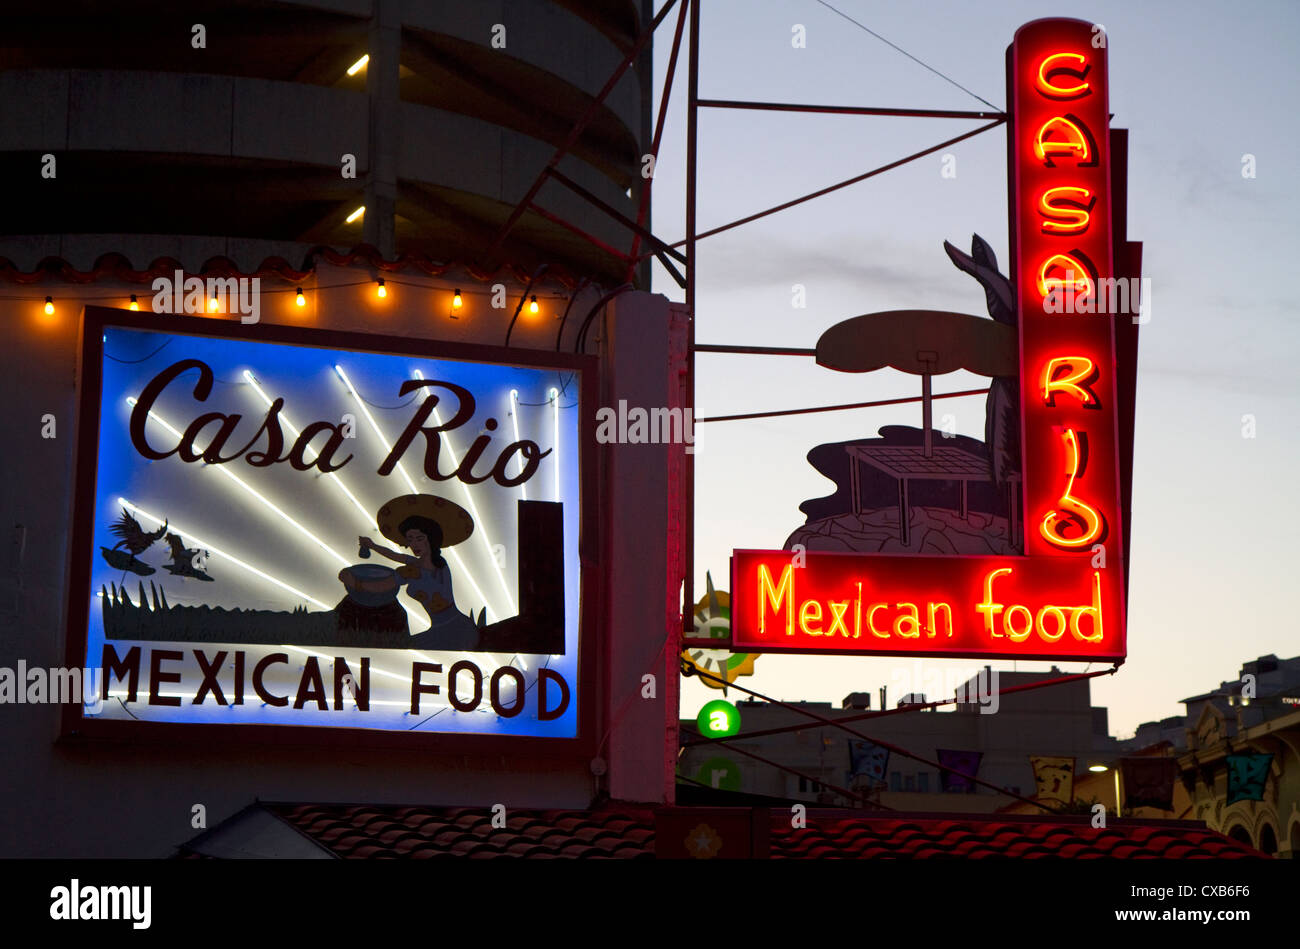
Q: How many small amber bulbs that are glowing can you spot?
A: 7